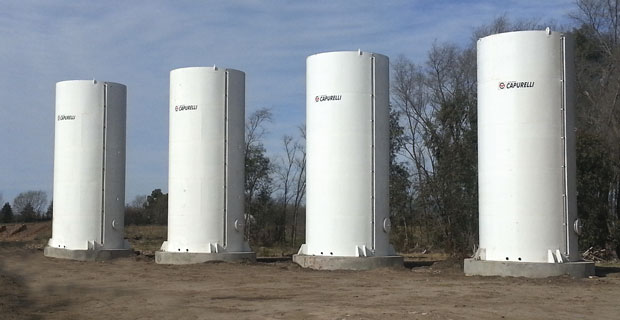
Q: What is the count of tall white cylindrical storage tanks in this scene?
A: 4